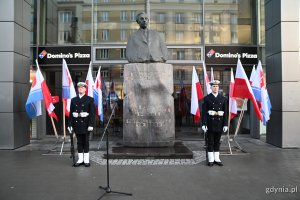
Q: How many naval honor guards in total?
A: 2